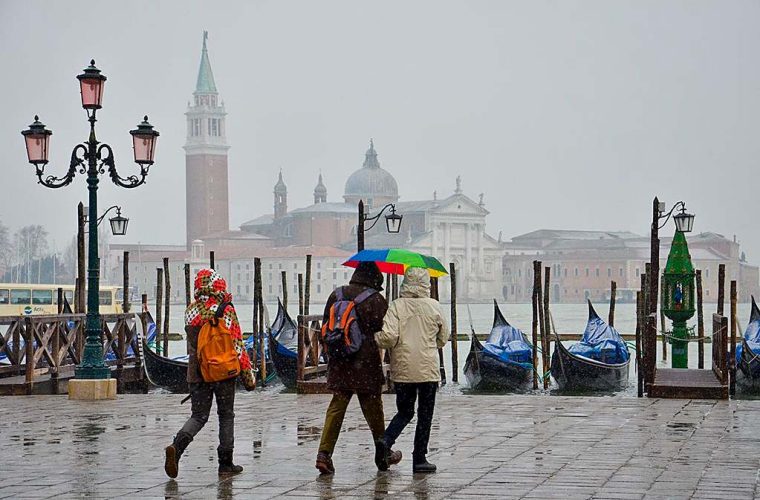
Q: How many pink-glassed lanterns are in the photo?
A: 3